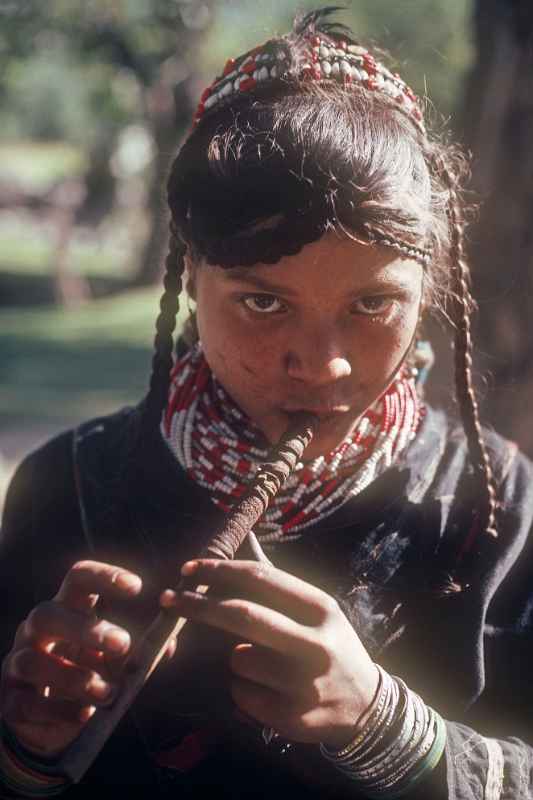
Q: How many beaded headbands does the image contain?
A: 1